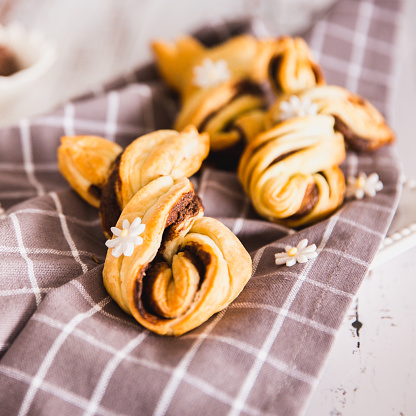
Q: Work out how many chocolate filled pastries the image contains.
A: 3